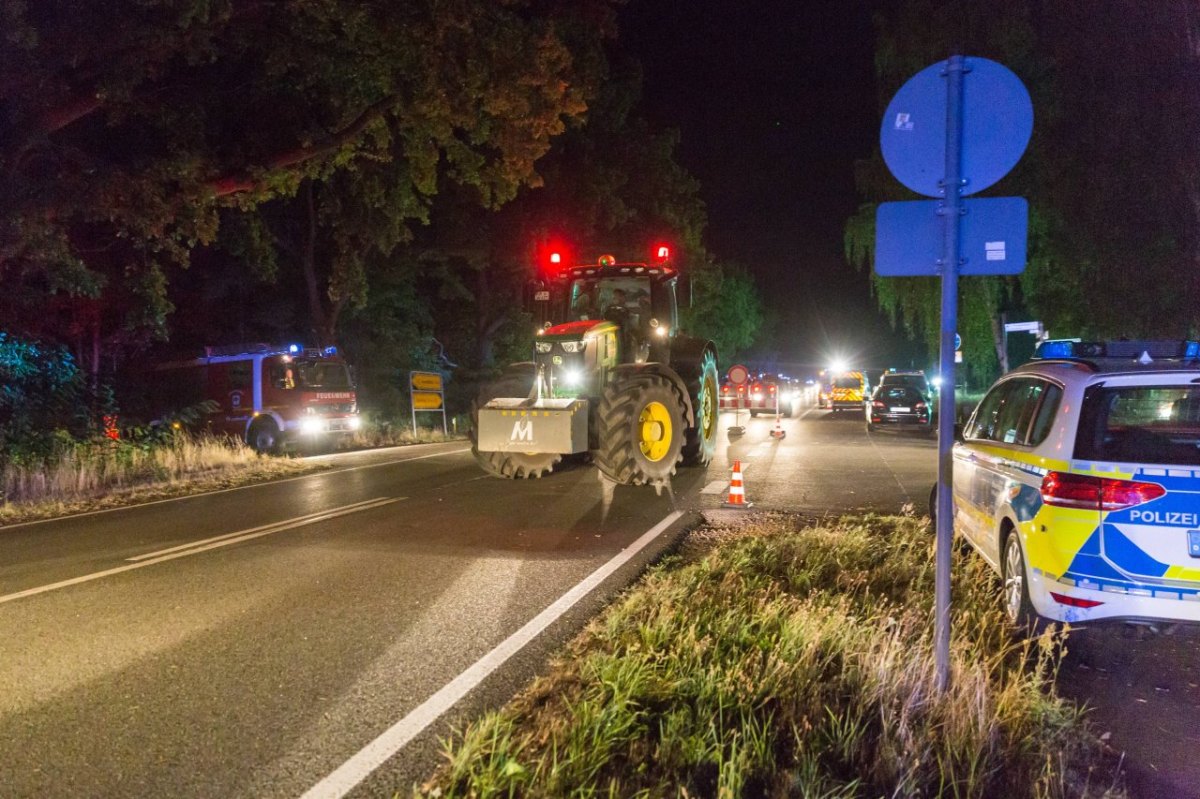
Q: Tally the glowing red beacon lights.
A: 2